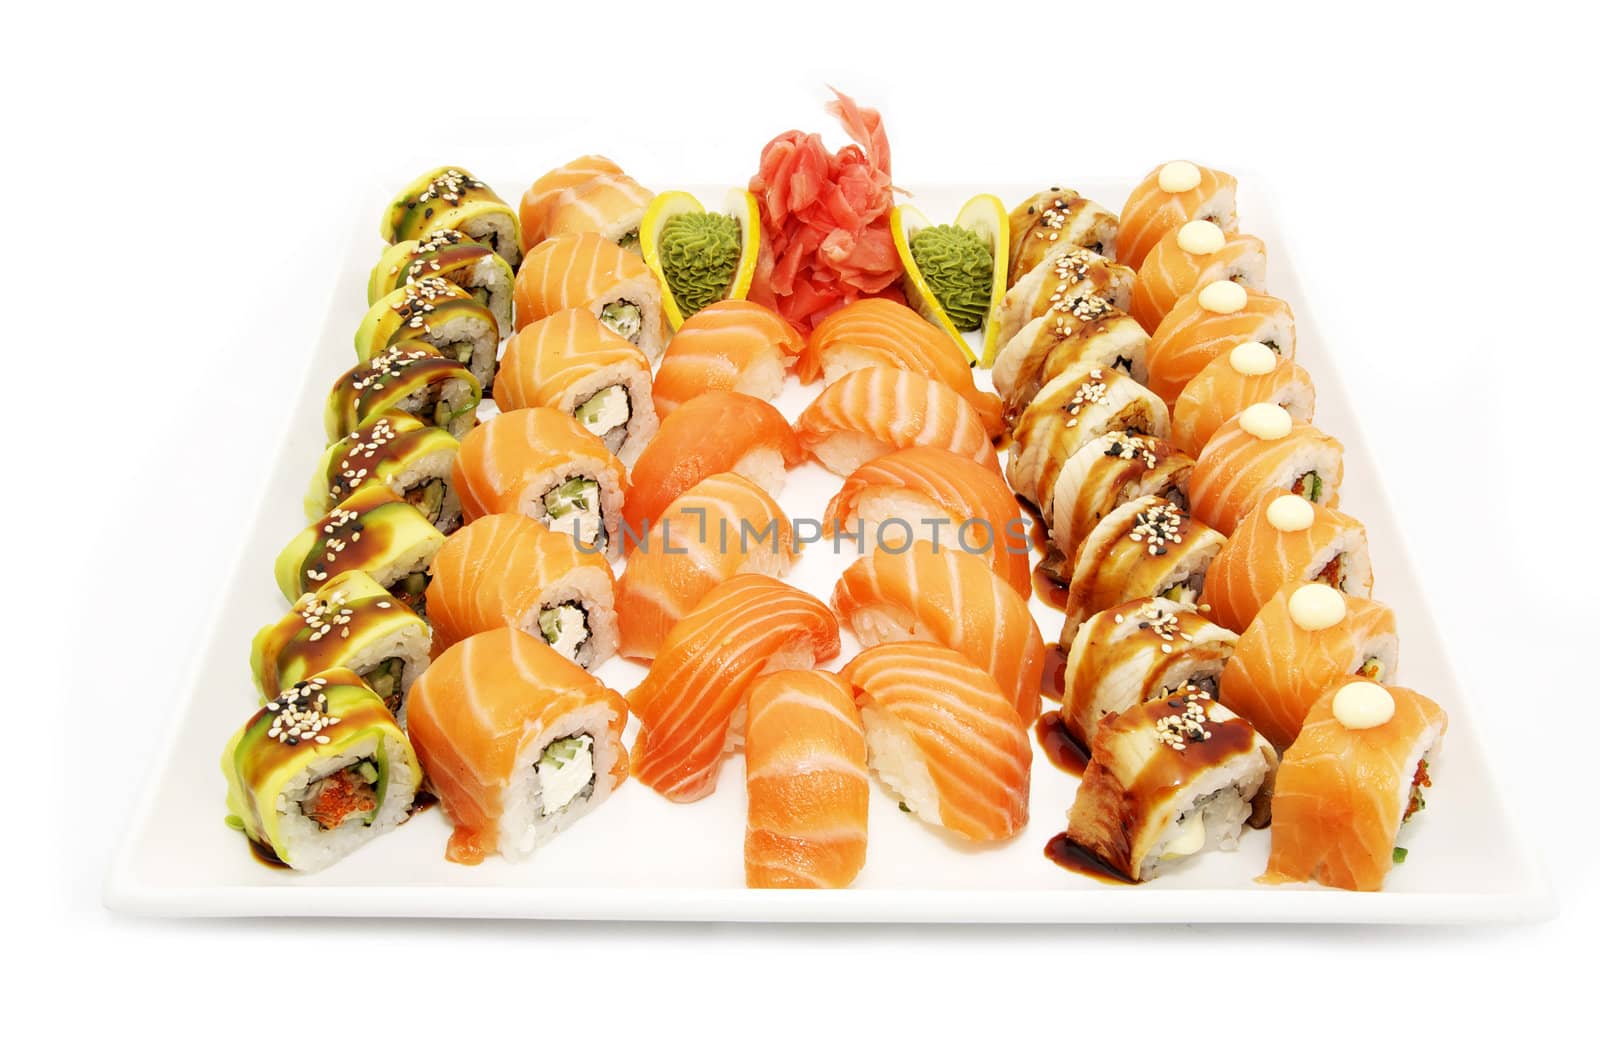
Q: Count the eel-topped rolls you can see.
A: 8